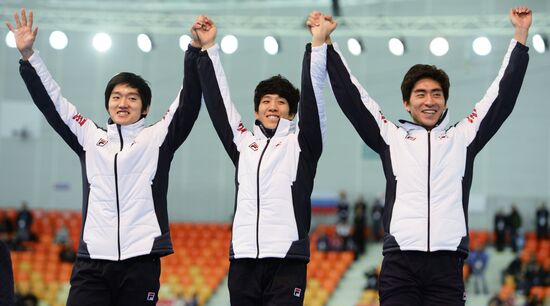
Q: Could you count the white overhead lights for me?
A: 12